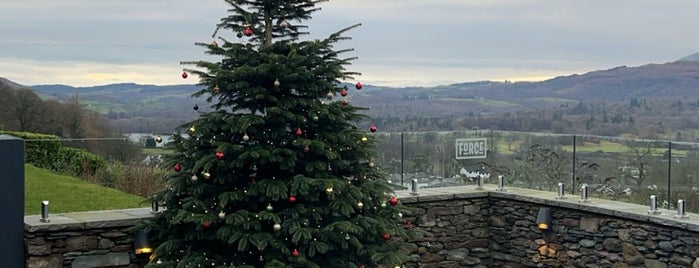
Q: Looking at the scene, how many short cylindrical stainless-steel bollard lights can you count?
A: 9